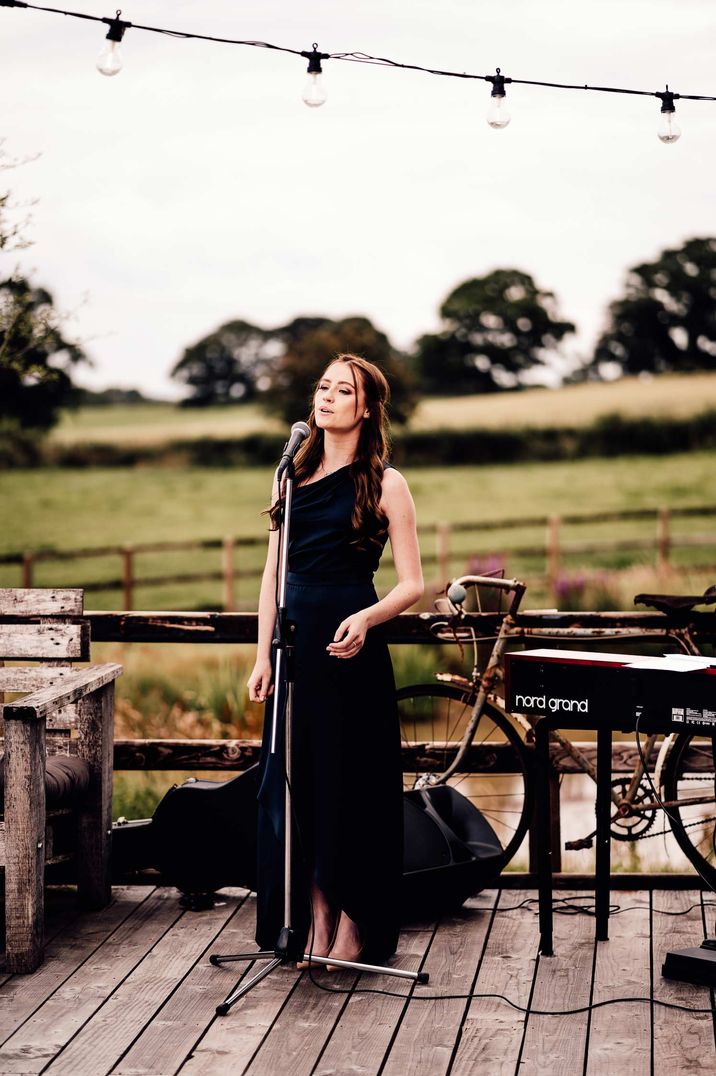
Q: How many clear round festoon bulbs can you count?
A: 4